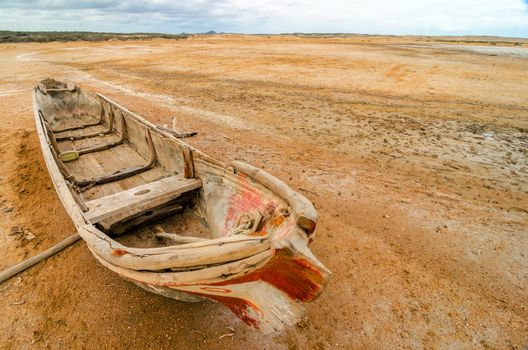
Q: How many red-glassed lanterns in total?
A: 0